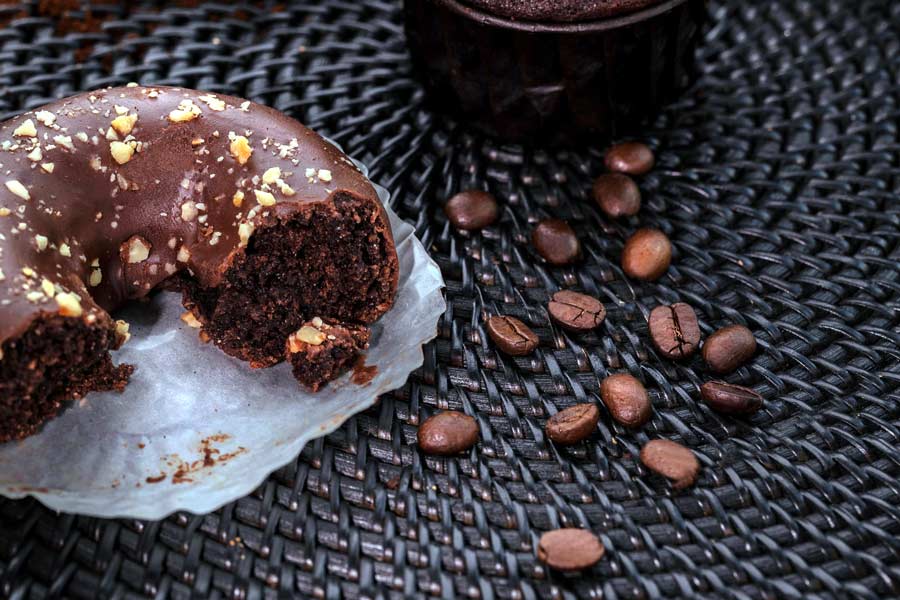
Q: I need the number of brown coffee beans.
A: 15